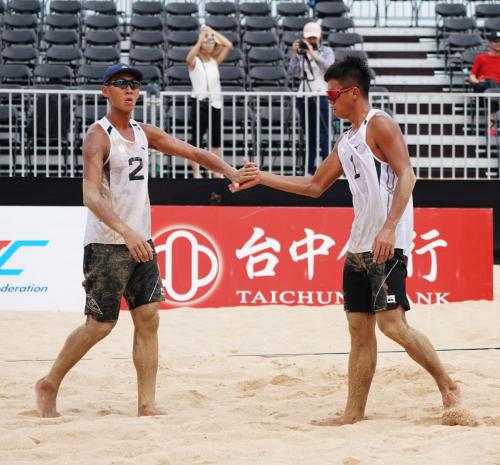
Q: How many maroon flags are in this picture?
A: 0